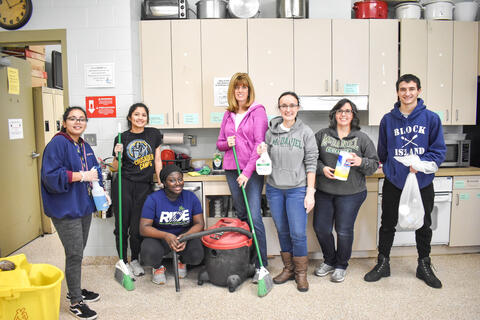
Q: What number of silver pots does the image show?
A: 3